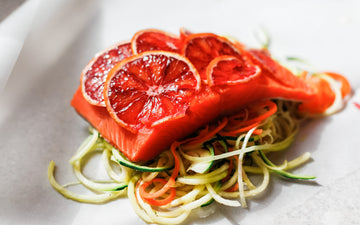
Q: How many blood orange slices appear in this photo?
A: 5